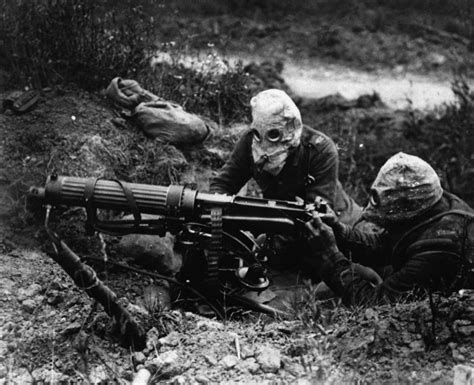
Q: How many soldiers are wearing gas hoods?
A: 2